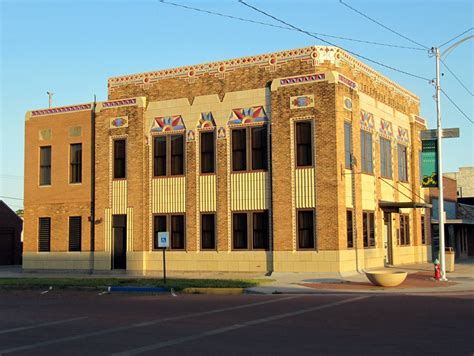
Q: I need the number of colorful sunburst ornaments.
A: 6